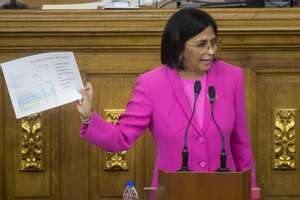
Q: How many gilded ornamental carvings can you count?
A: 3